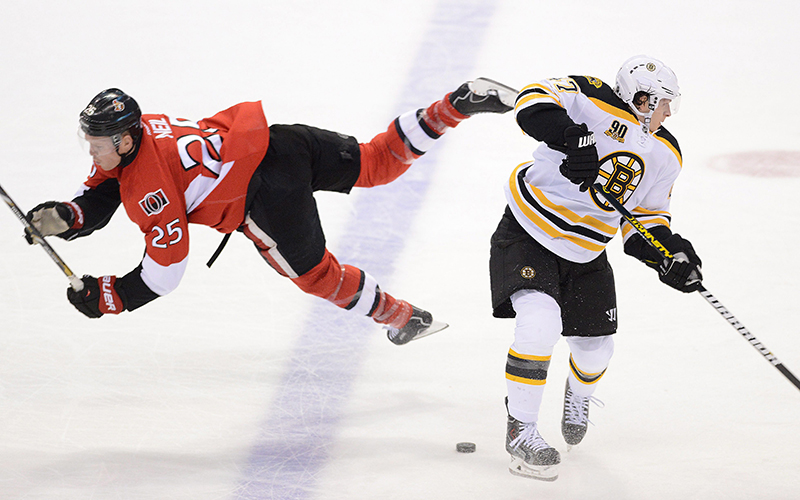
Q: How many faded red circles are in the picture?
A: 1